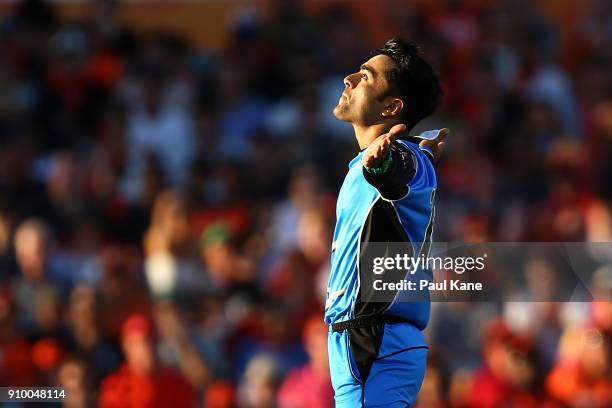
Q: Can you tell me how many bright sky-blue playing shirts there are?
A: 1